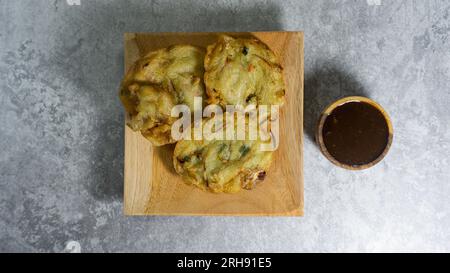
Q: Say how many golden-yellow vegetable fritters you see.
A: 3